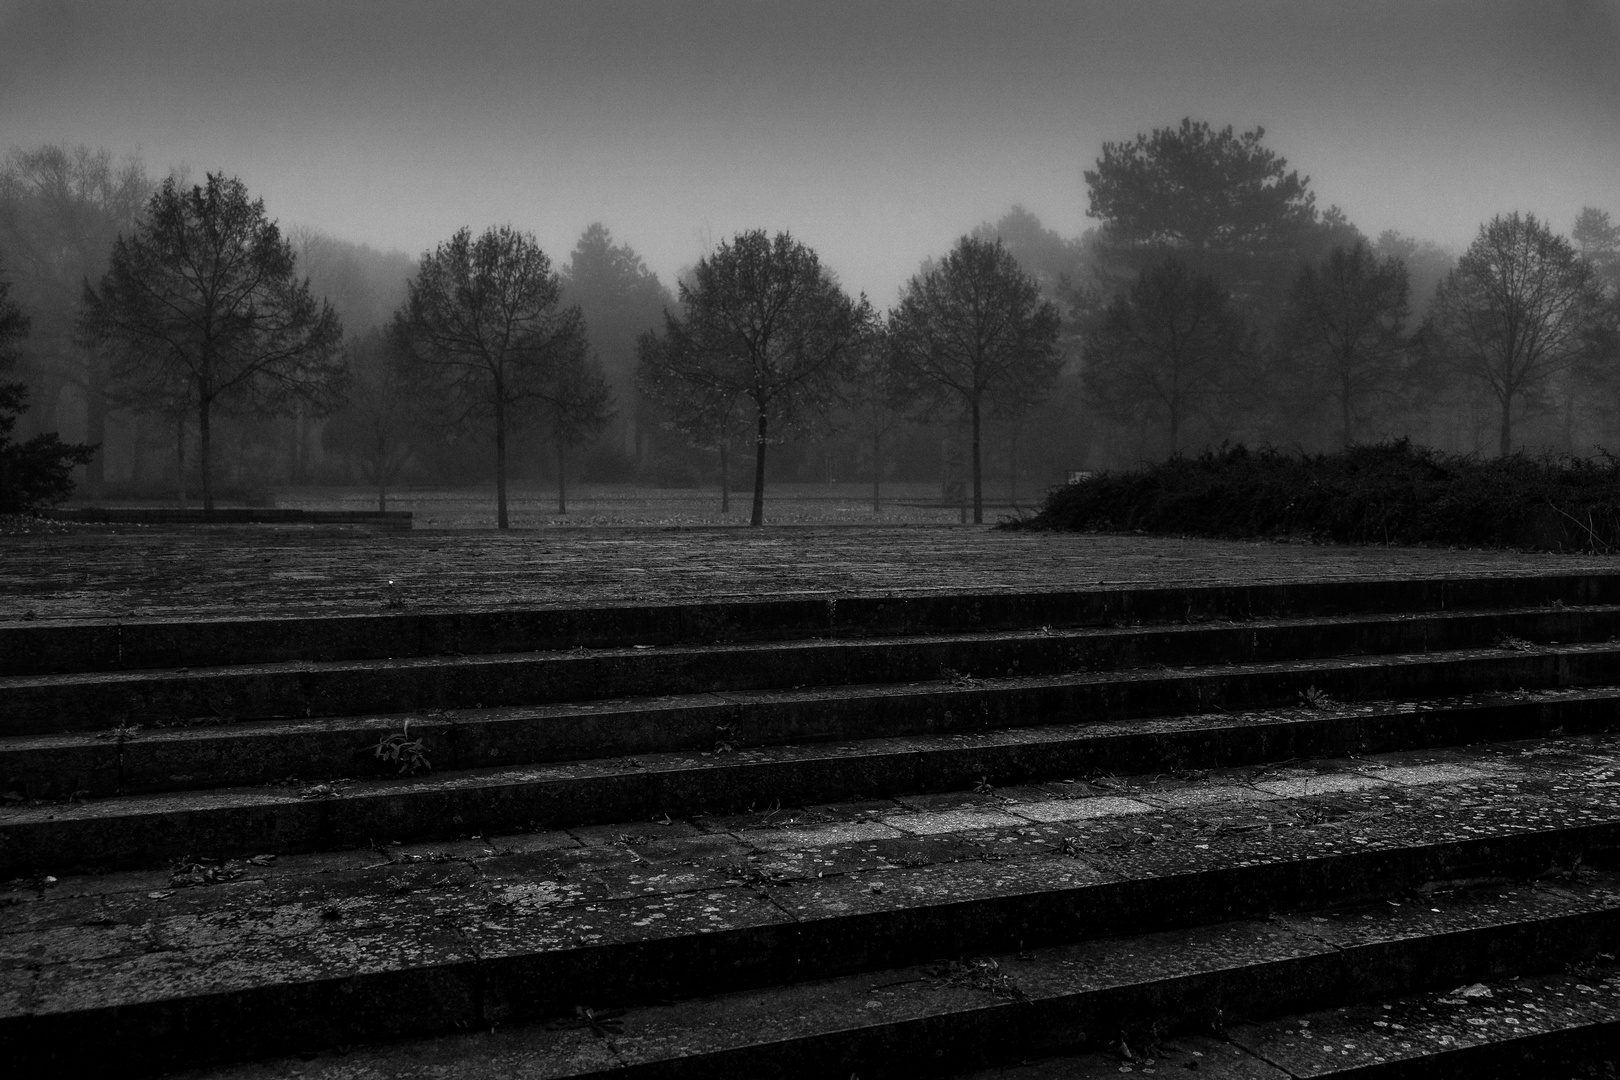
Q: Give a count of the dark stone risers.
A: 7